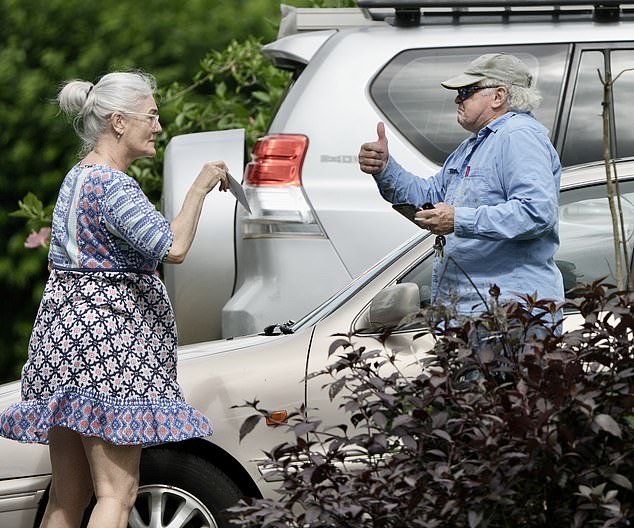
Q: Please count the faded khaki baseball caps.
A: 1